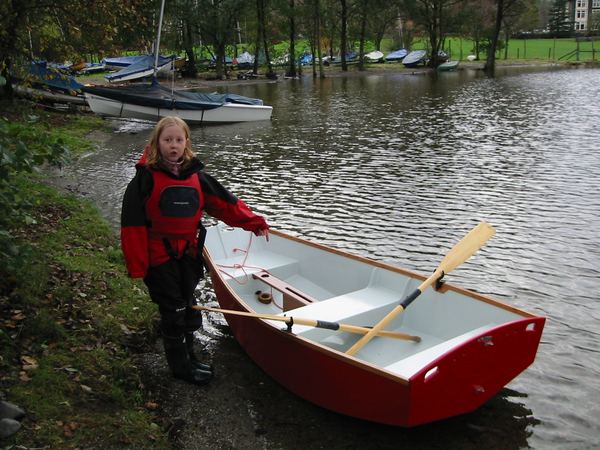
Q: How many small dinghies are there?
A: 1